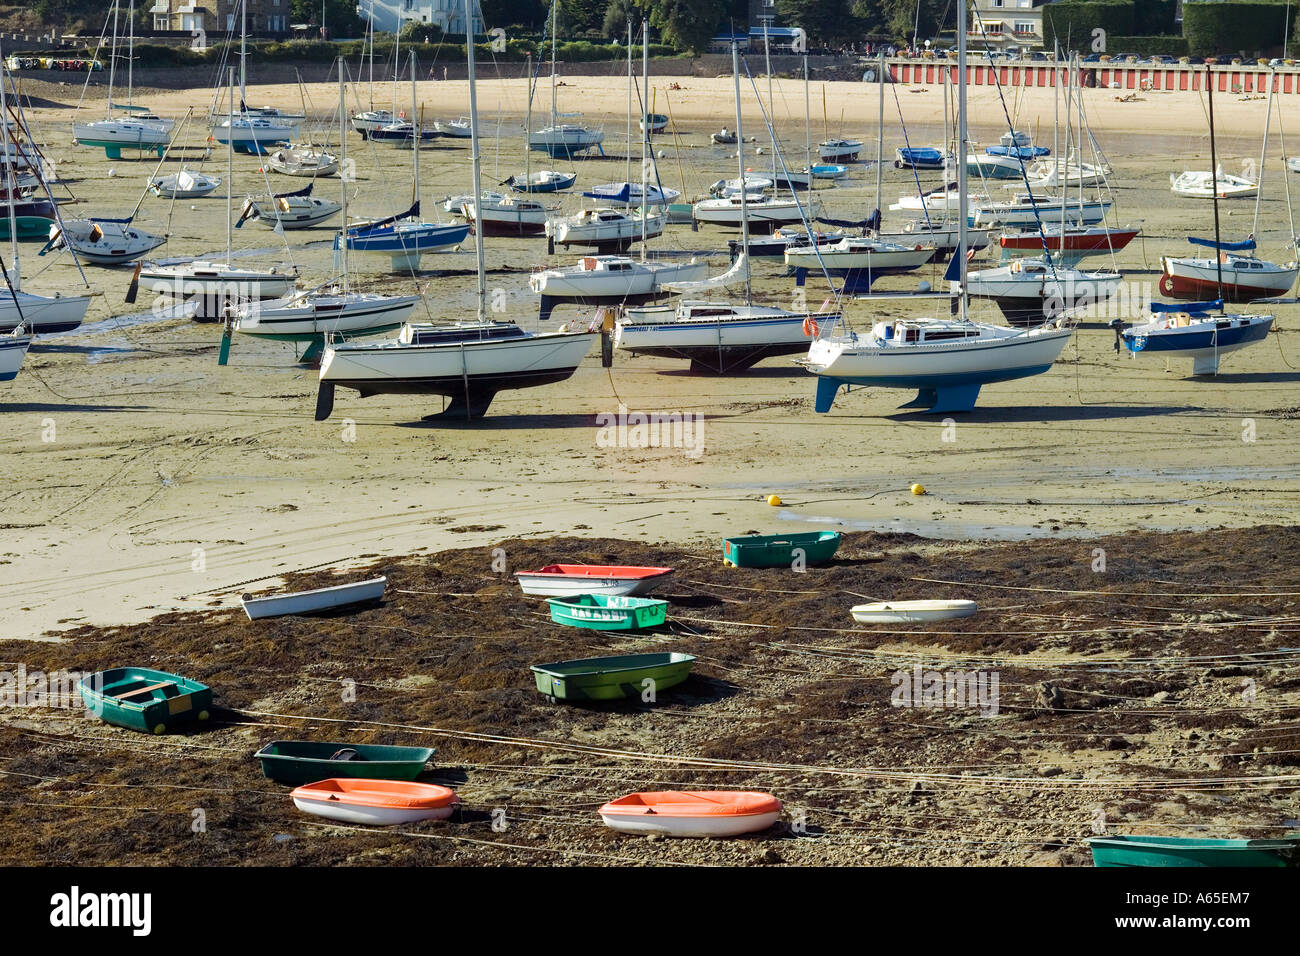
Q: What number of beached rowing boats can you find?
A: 11